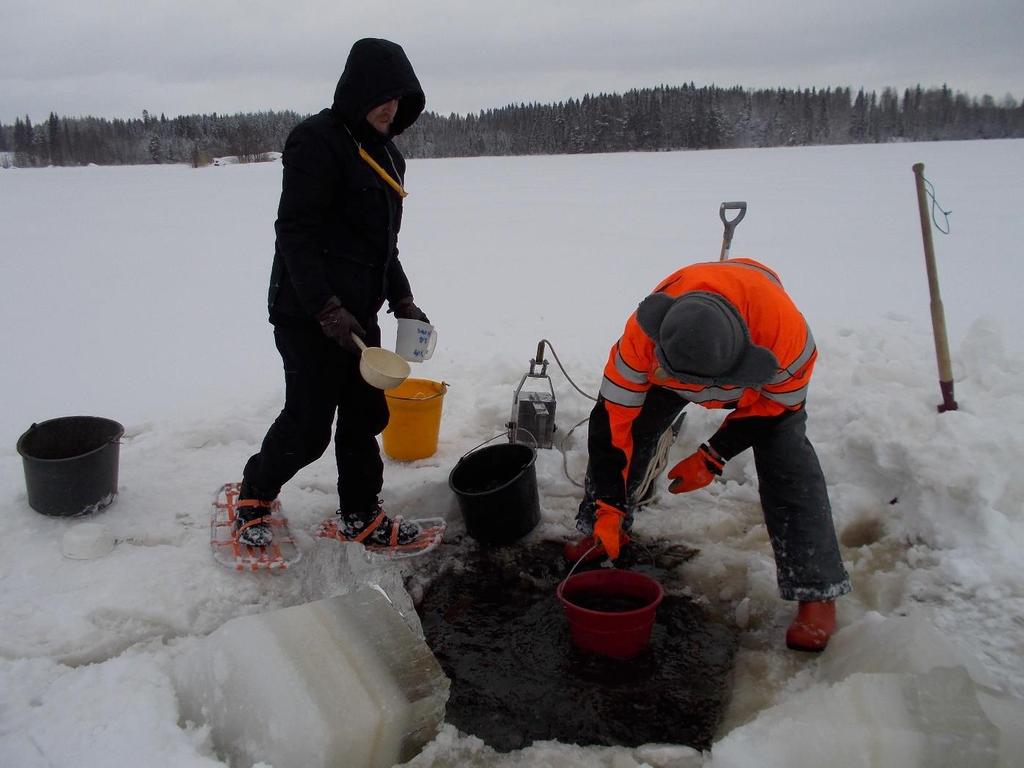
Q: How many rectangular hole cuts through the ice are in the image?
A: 1